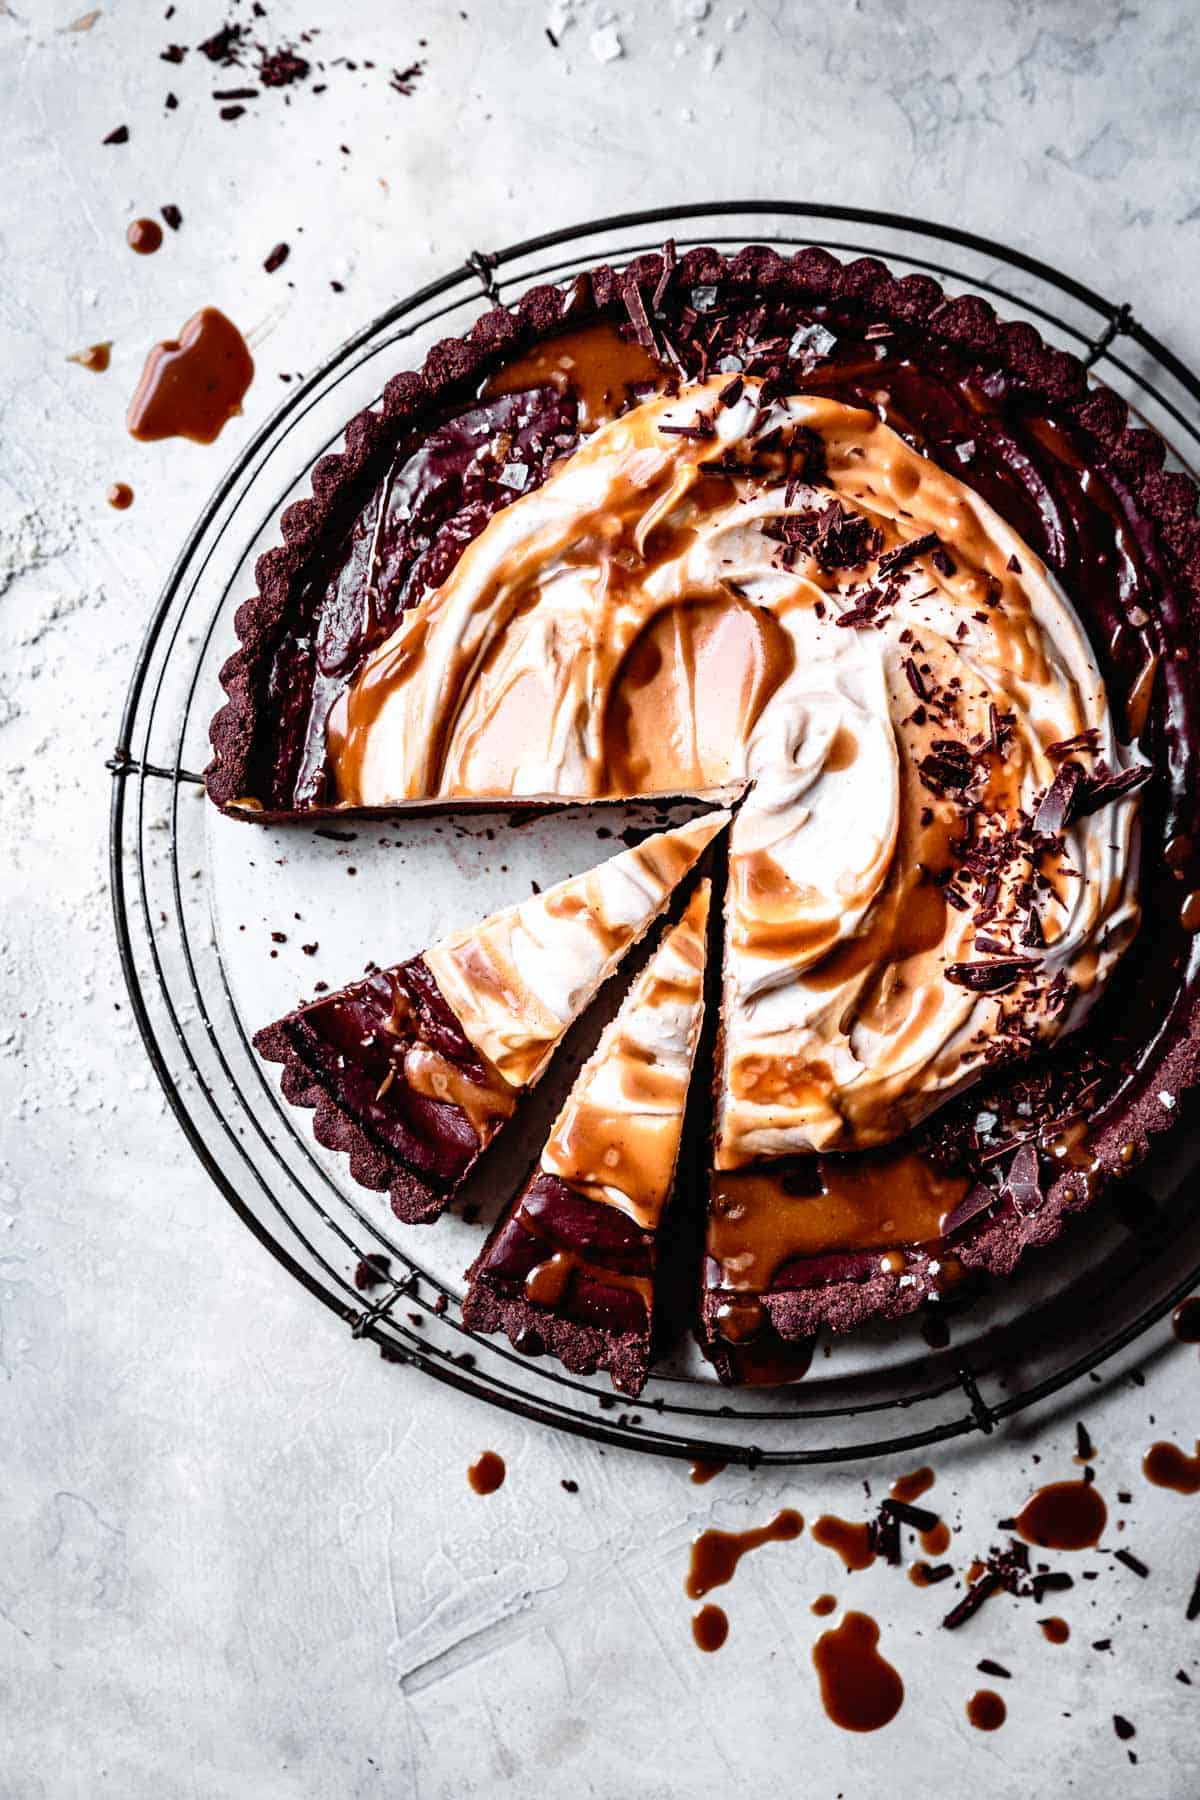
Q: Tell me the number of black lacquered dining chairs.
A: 0